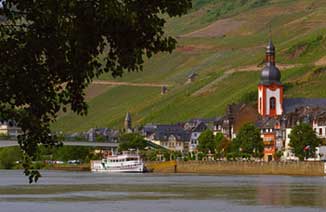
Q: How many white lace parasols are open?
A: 0